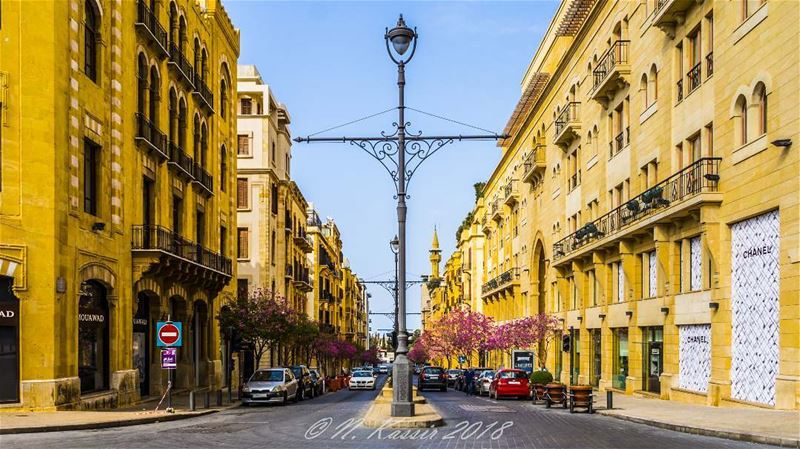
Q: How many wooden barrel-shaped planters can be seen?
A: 3